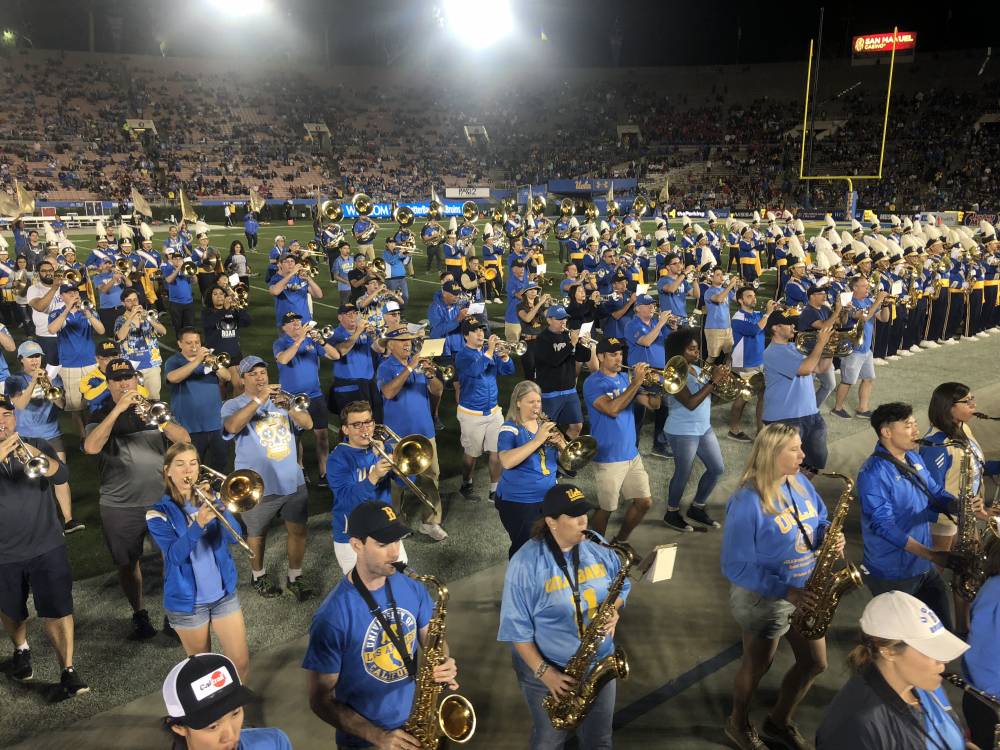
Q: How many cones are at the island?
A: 0